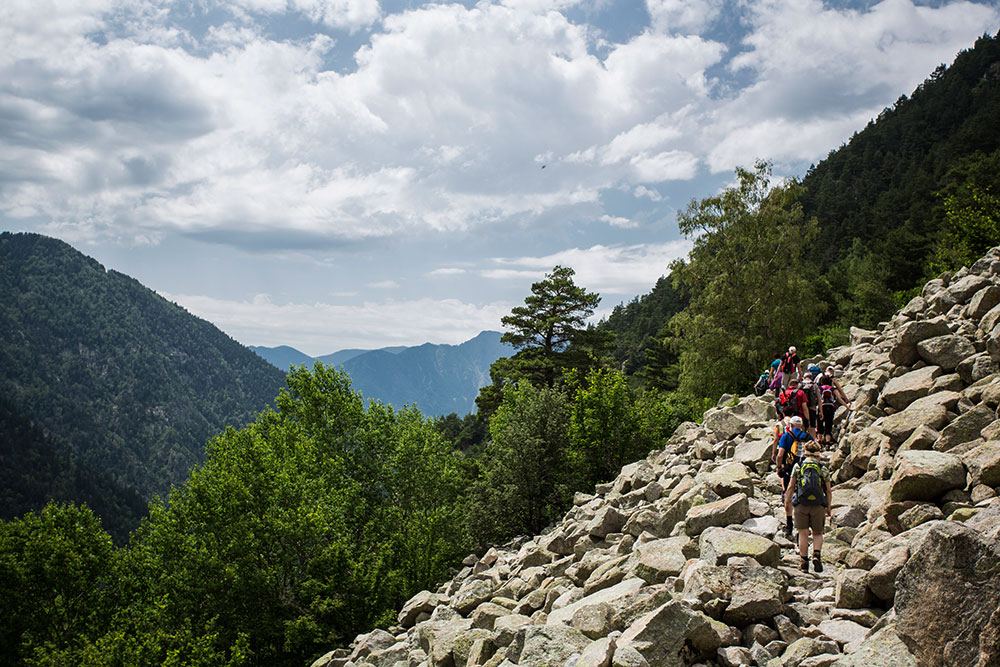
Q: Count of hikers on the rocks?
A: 11